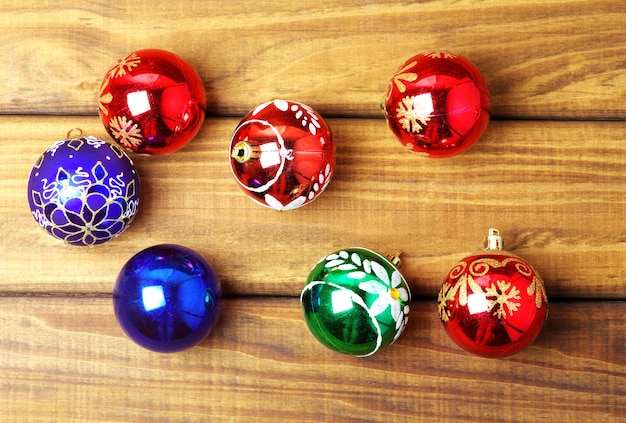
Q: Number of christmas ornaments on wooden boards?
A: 7